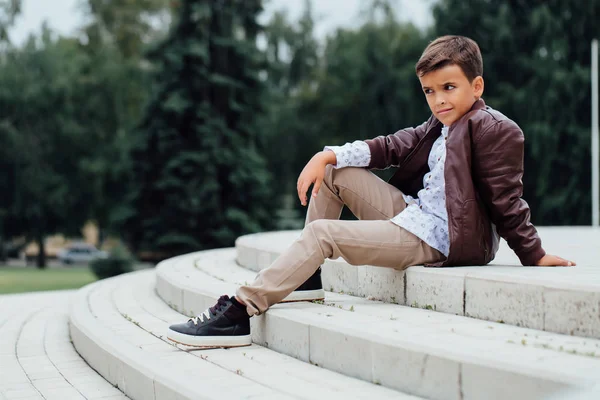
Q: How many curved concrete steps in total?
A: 3